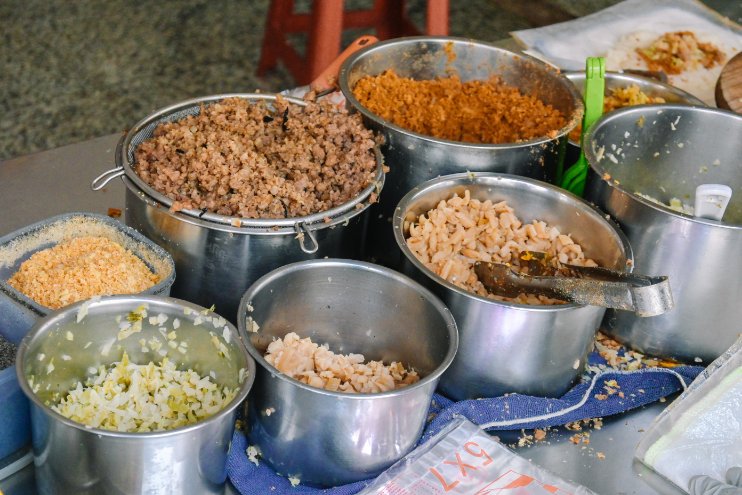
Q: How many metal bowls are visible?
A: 7